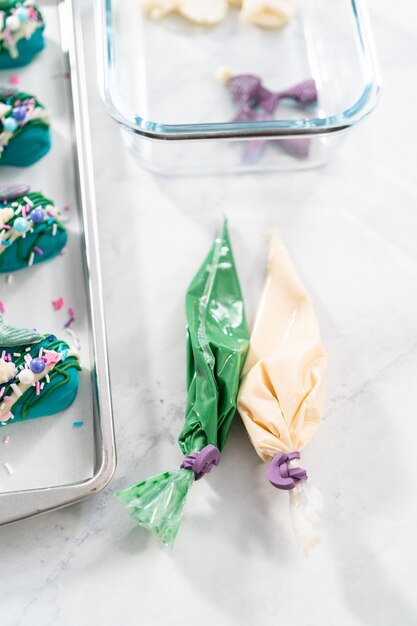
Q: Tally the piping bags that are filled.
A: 2